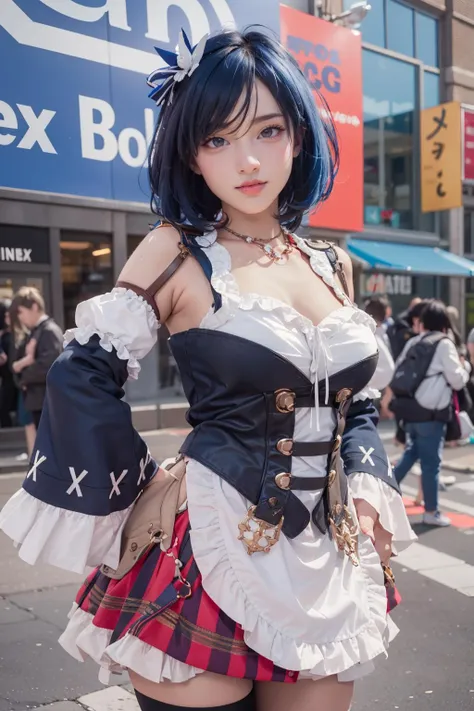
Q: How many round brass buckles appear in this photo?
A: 6